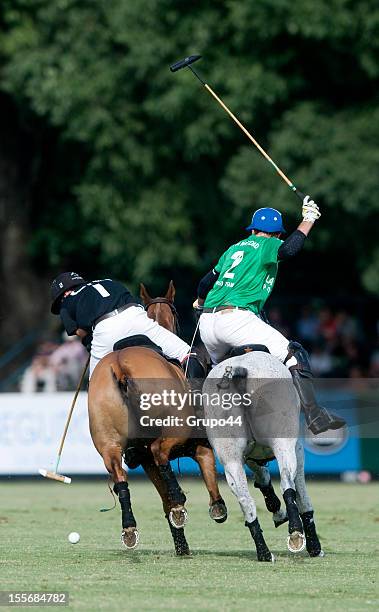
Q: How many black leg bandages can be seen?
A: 7